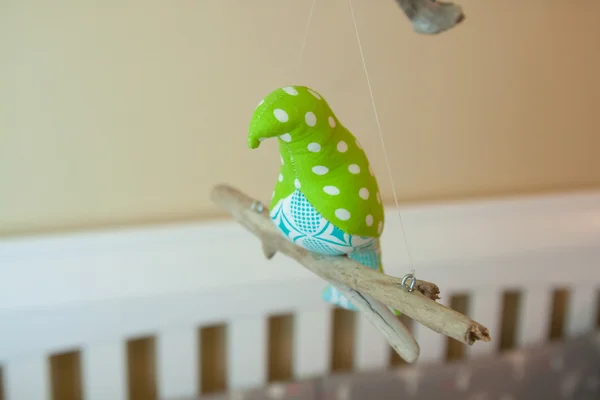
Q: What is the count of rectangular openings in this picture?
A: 11